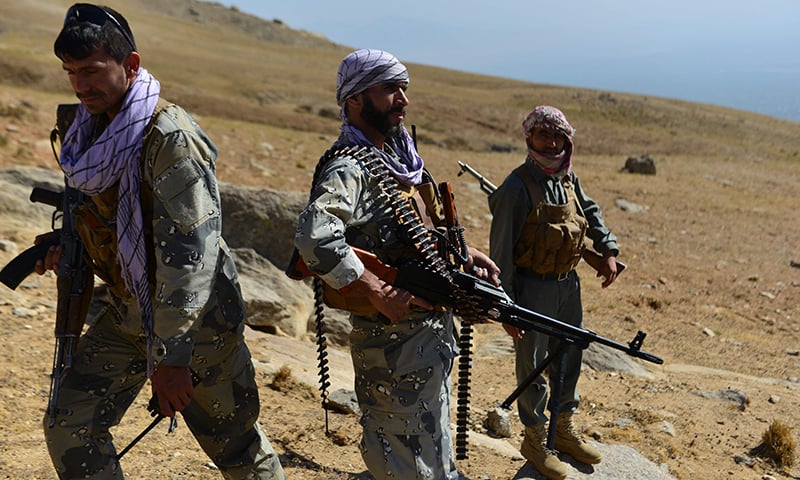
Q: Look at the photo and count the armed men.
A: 3